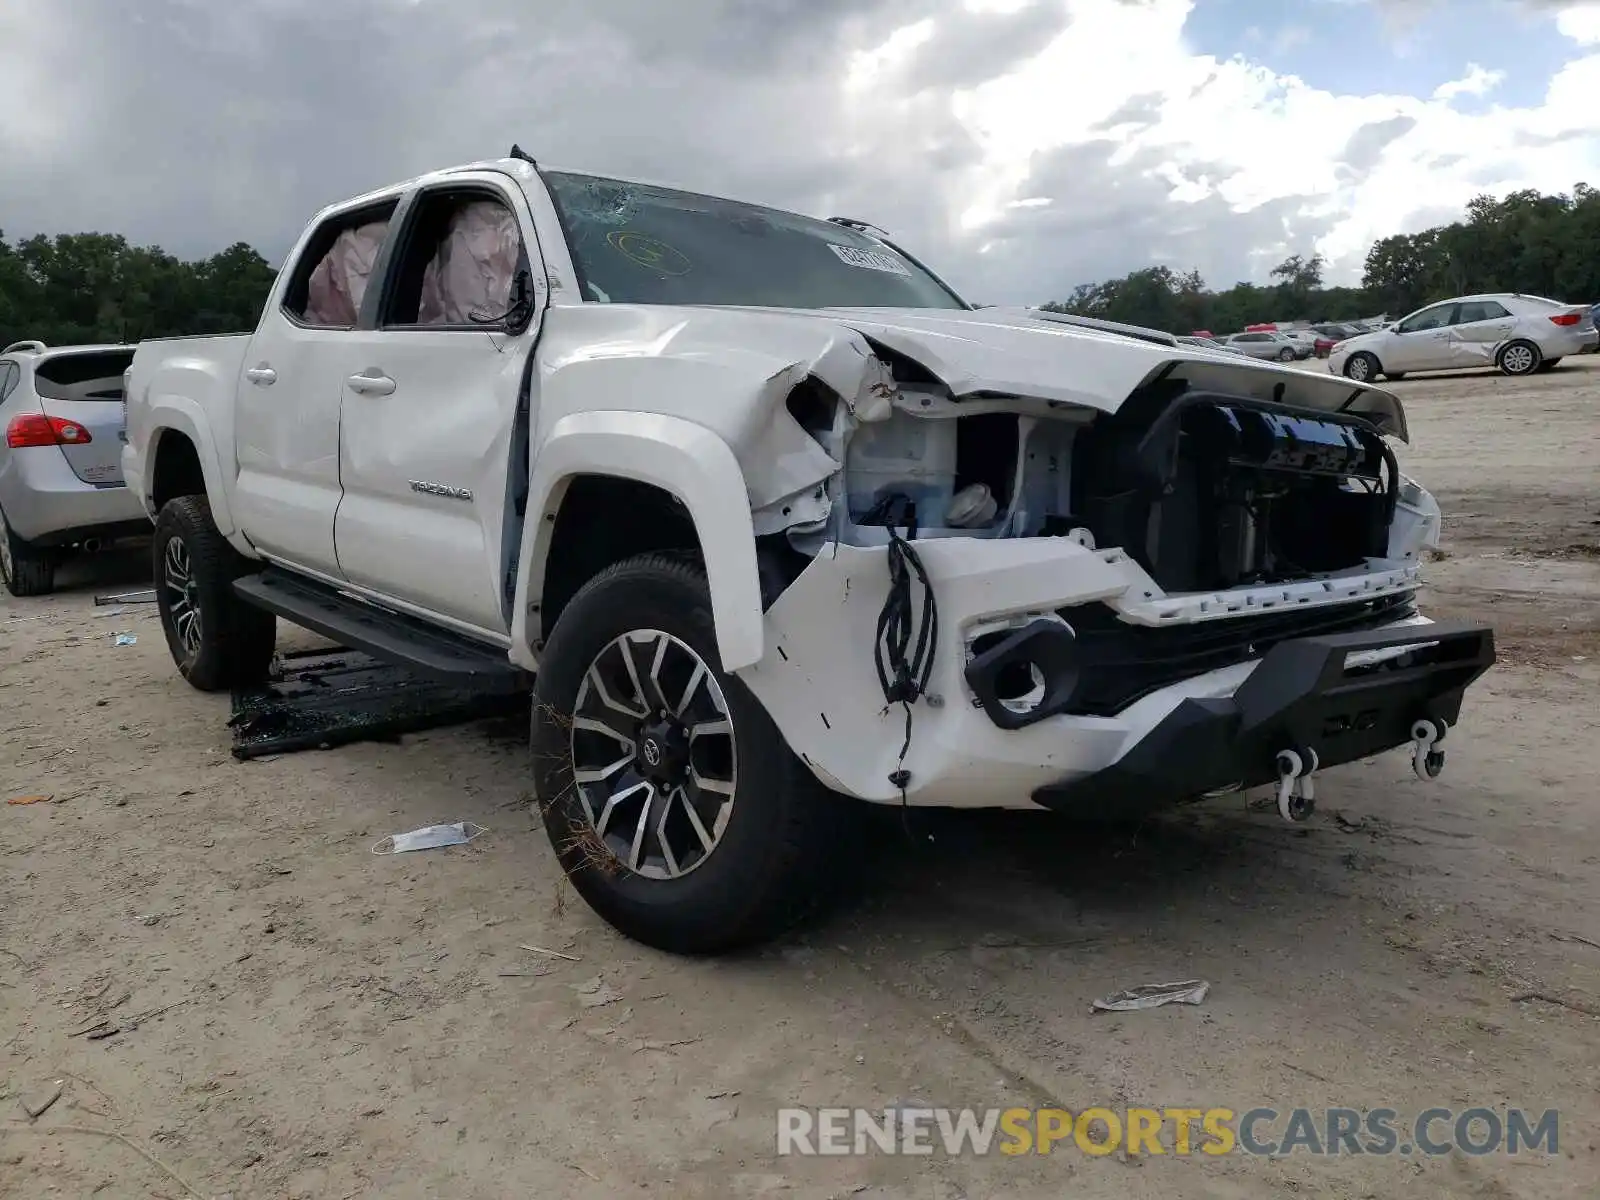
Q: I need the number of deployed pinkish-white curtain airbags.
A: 2